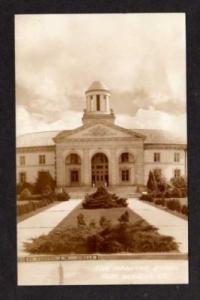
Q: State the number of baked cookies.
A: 0